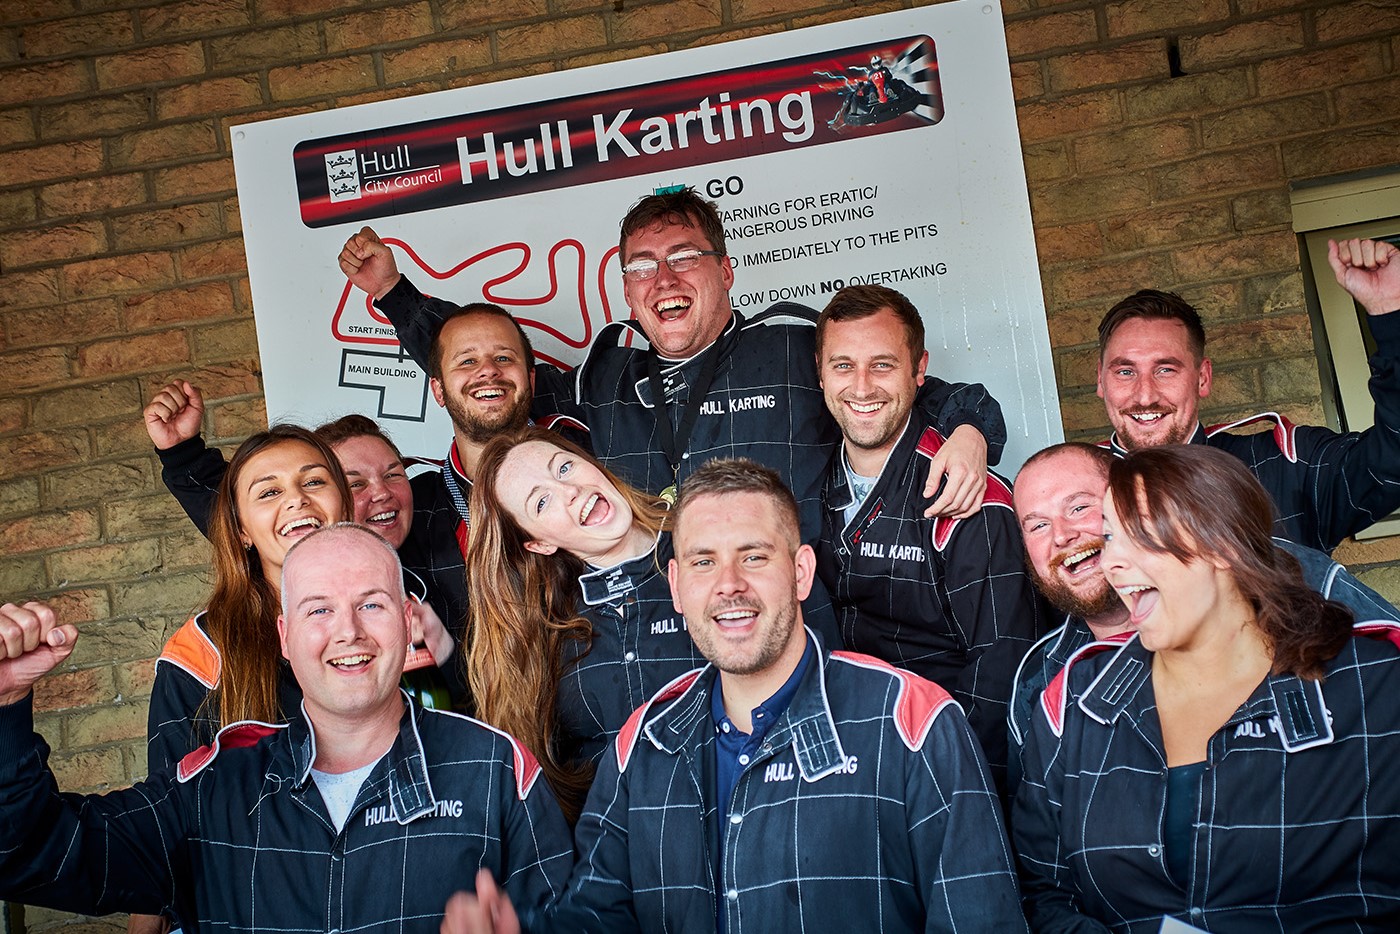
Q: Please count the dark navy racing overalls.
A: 11